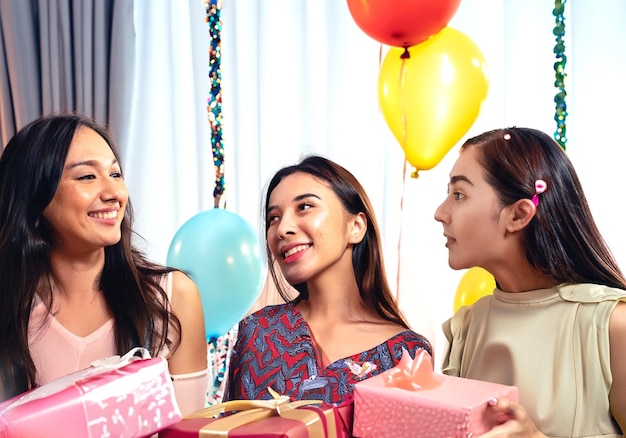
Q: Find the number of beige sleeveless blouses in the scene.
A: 1